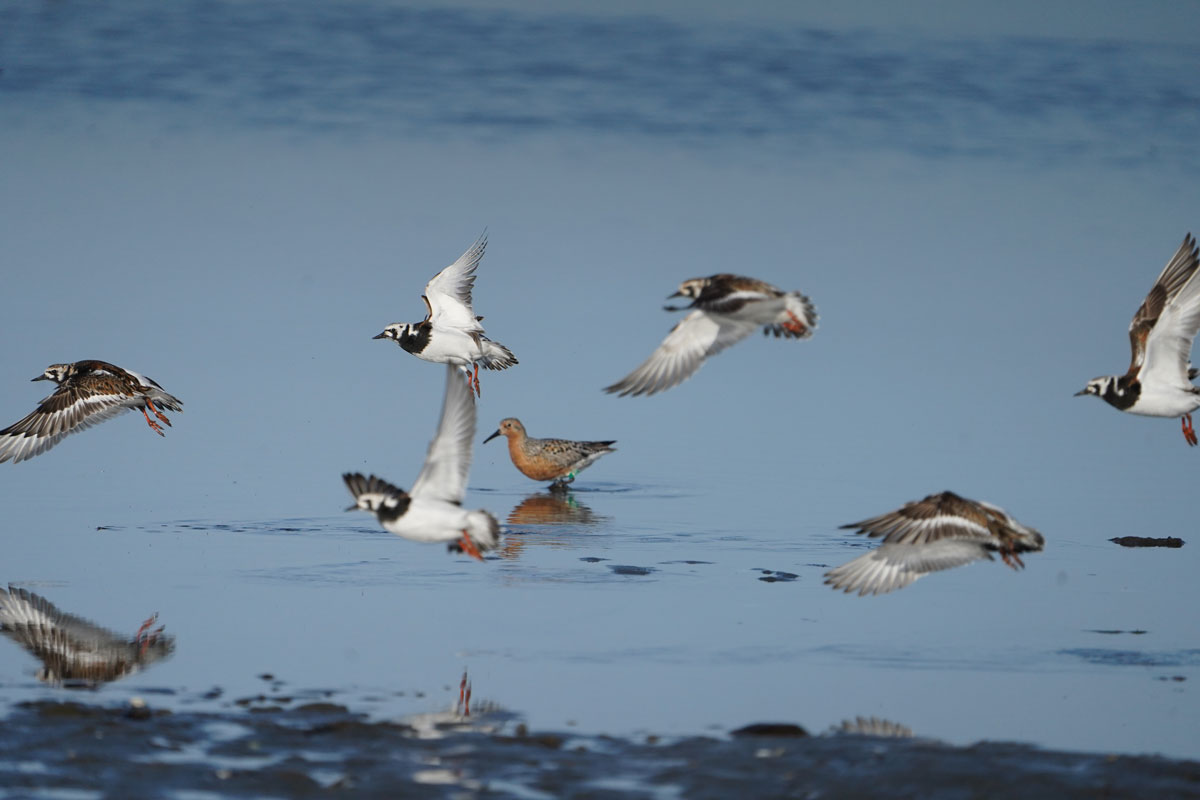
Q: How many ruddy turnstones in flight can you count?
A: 6